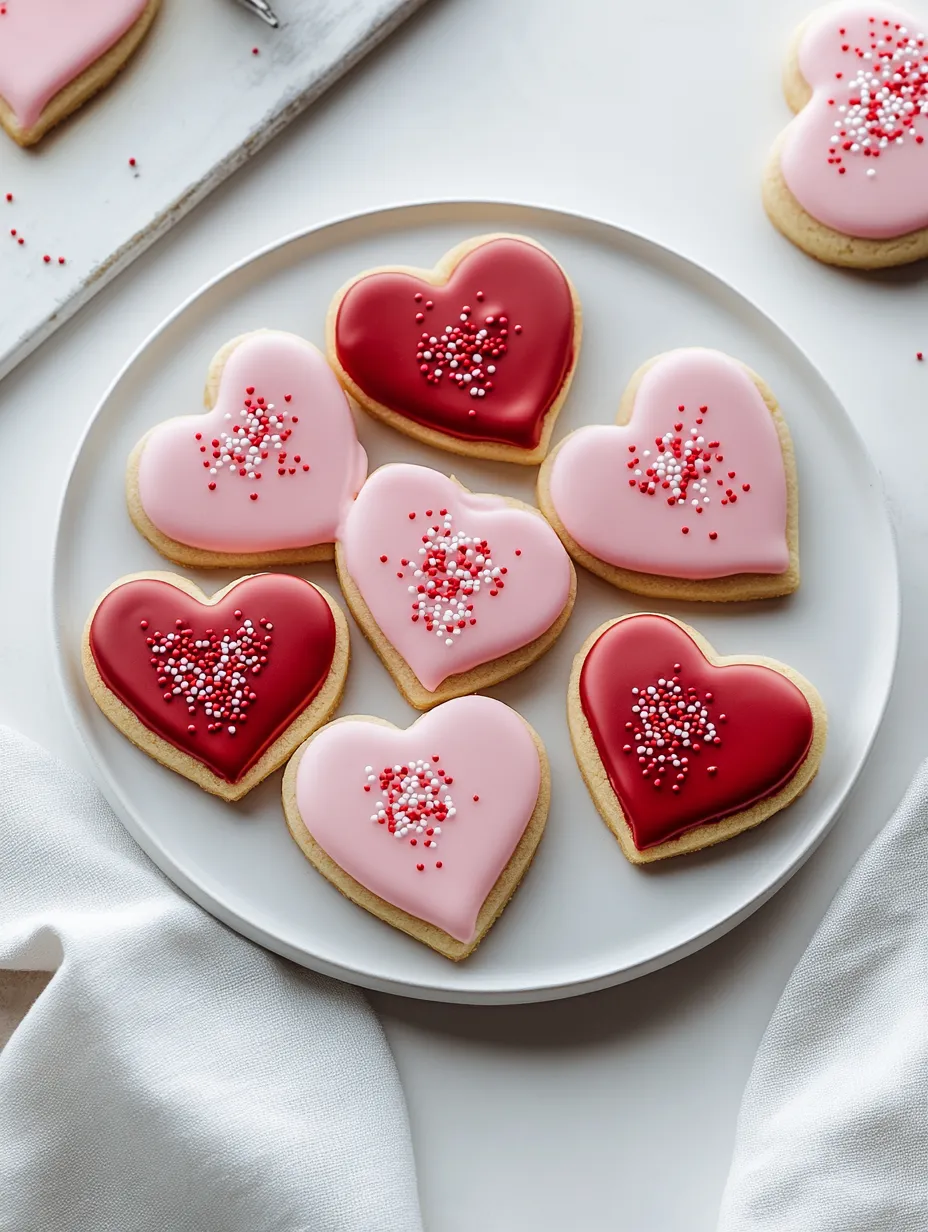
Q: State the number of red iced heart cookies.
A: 3